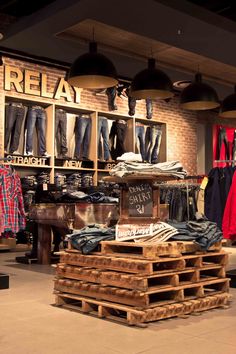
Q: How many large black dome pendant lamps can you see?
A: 4